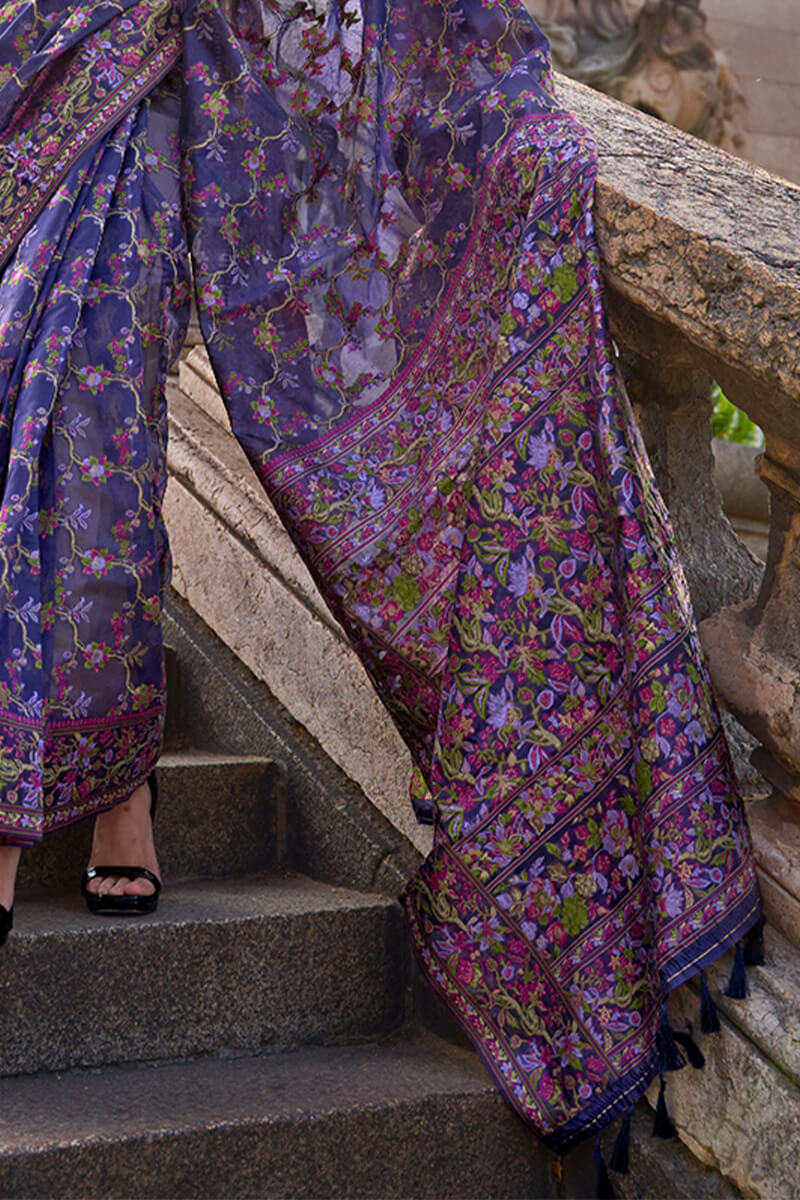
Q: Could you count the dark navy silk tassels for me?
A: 8